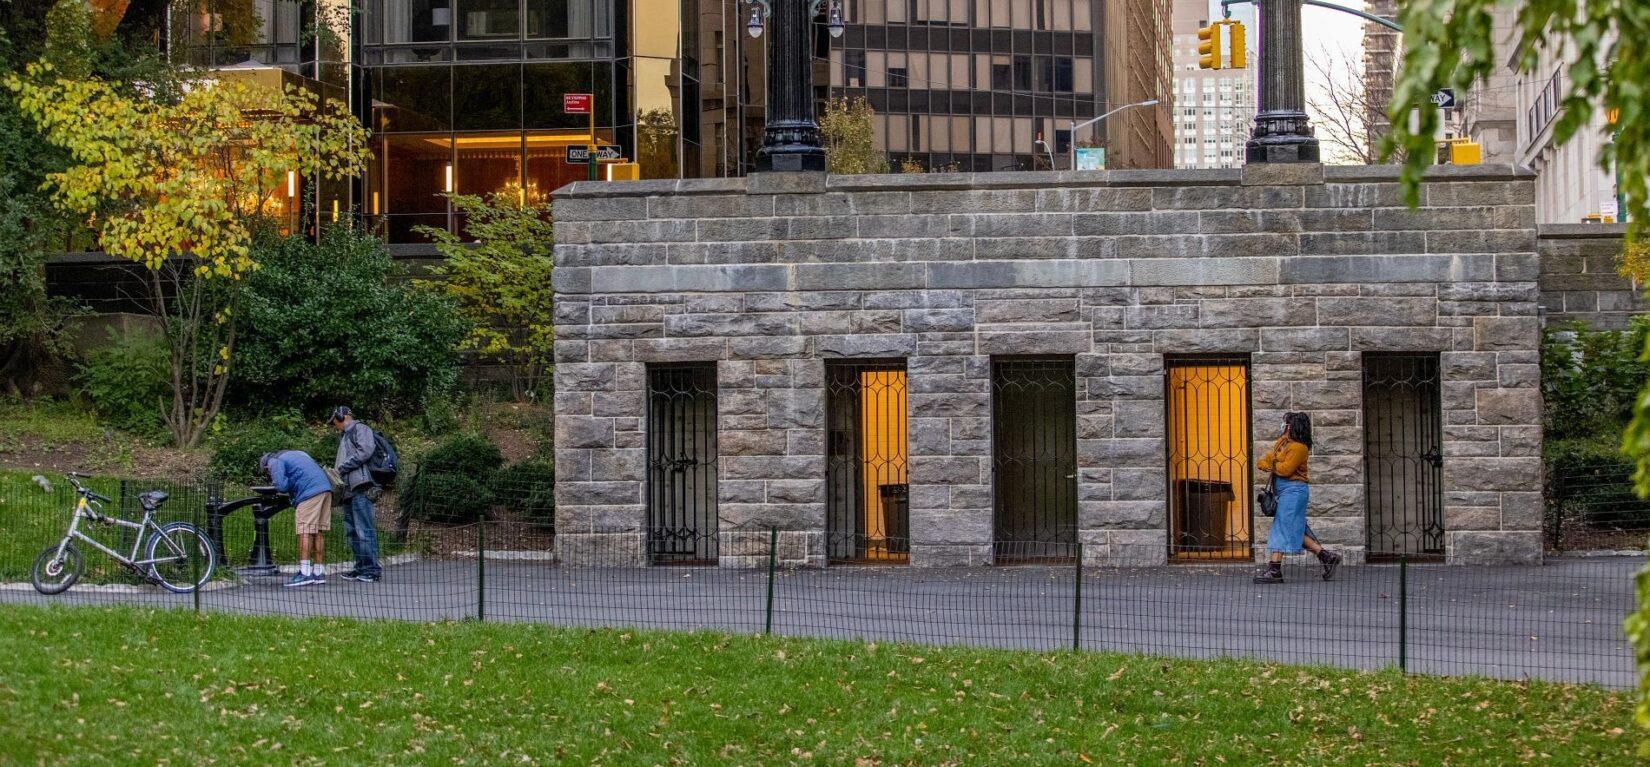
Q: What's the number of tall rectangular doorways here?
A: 5